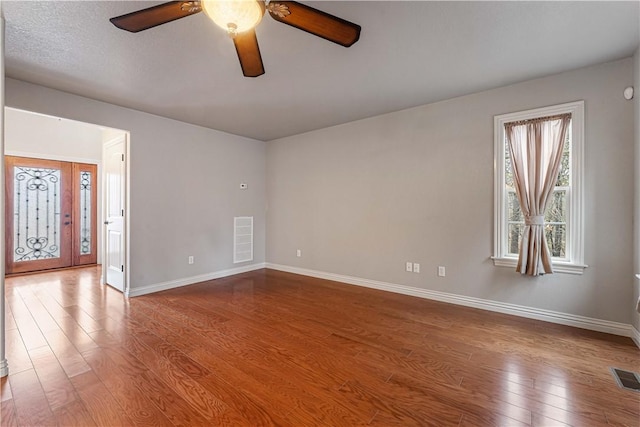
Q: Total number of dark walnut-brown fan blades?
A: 3